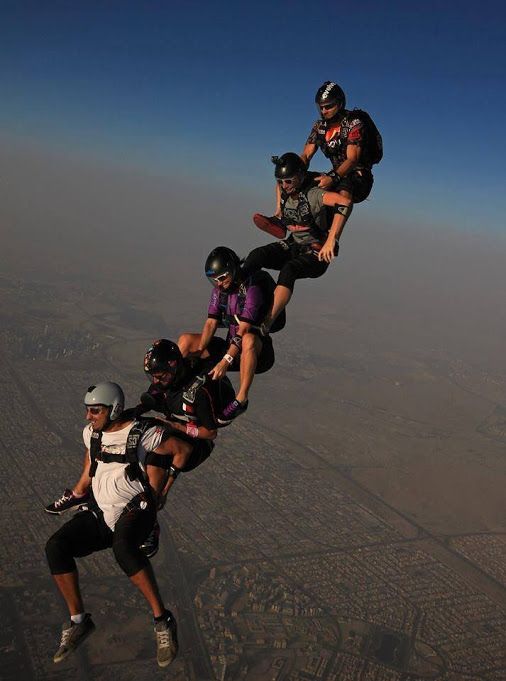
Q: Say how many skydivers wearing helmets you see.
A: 5